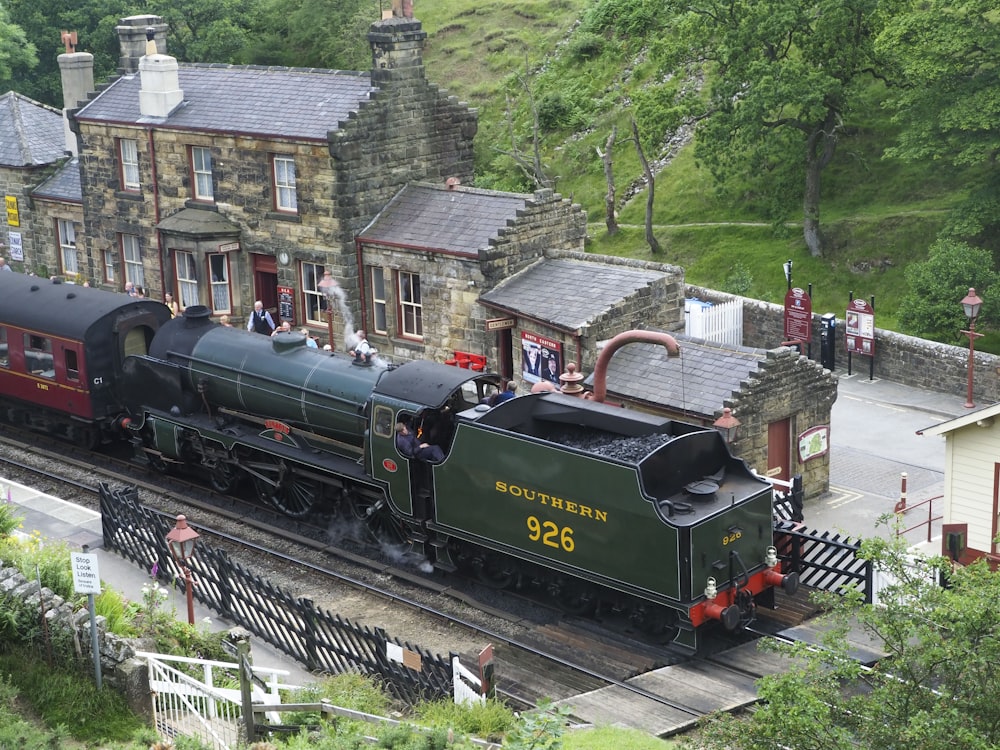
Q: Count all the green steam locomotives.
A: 1